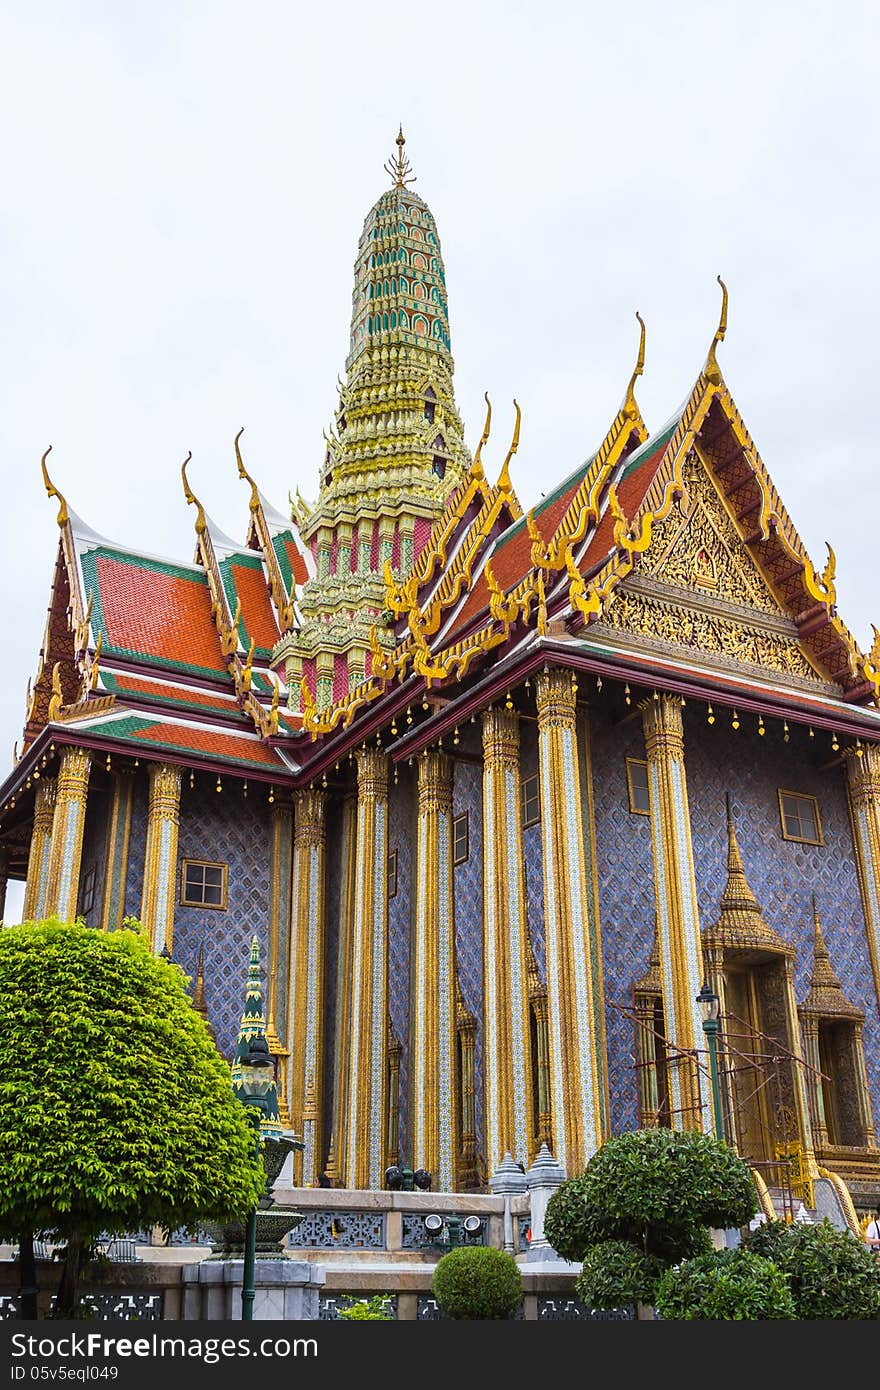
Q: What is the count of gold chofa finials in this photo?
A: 7